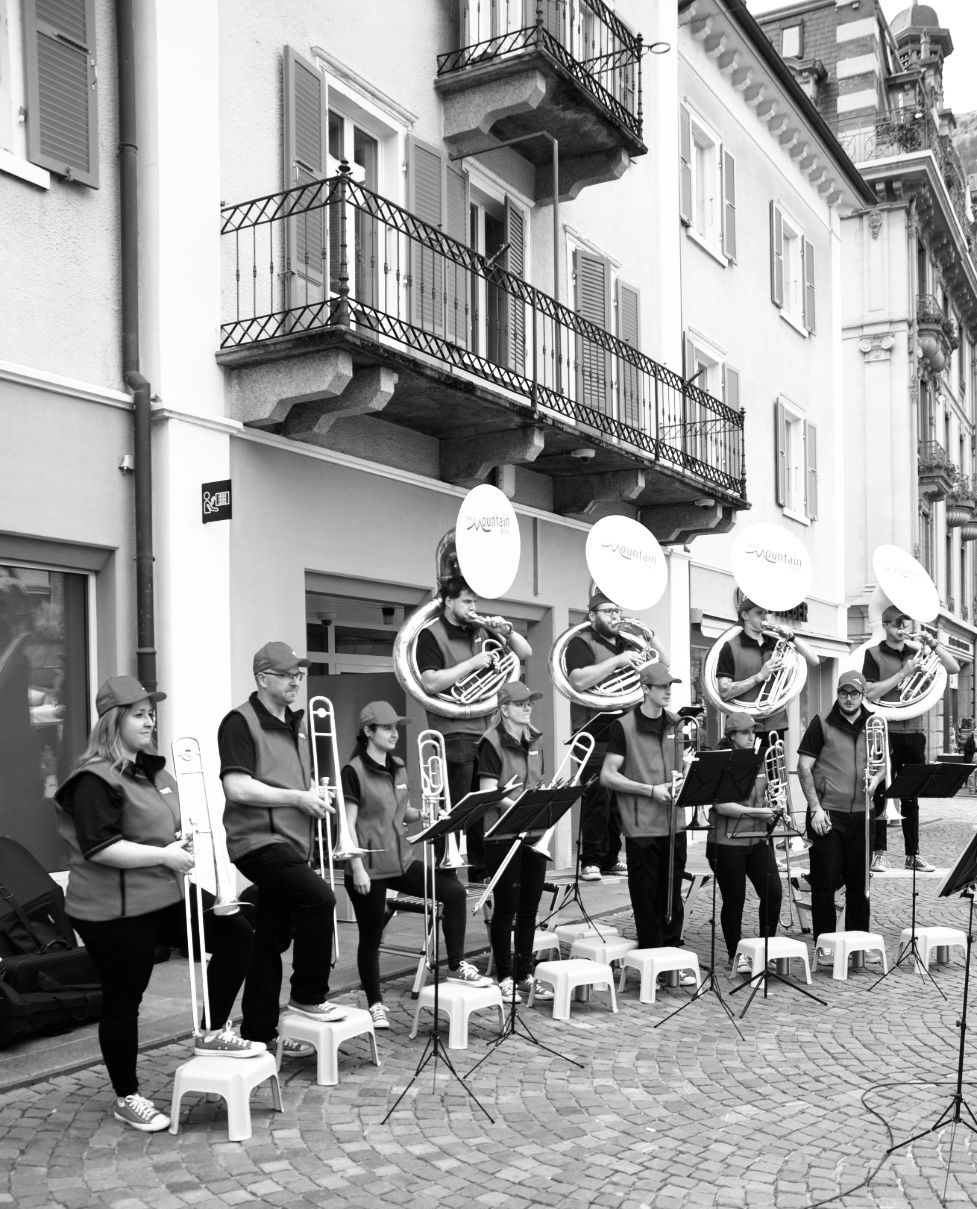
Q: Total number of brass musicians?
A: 11